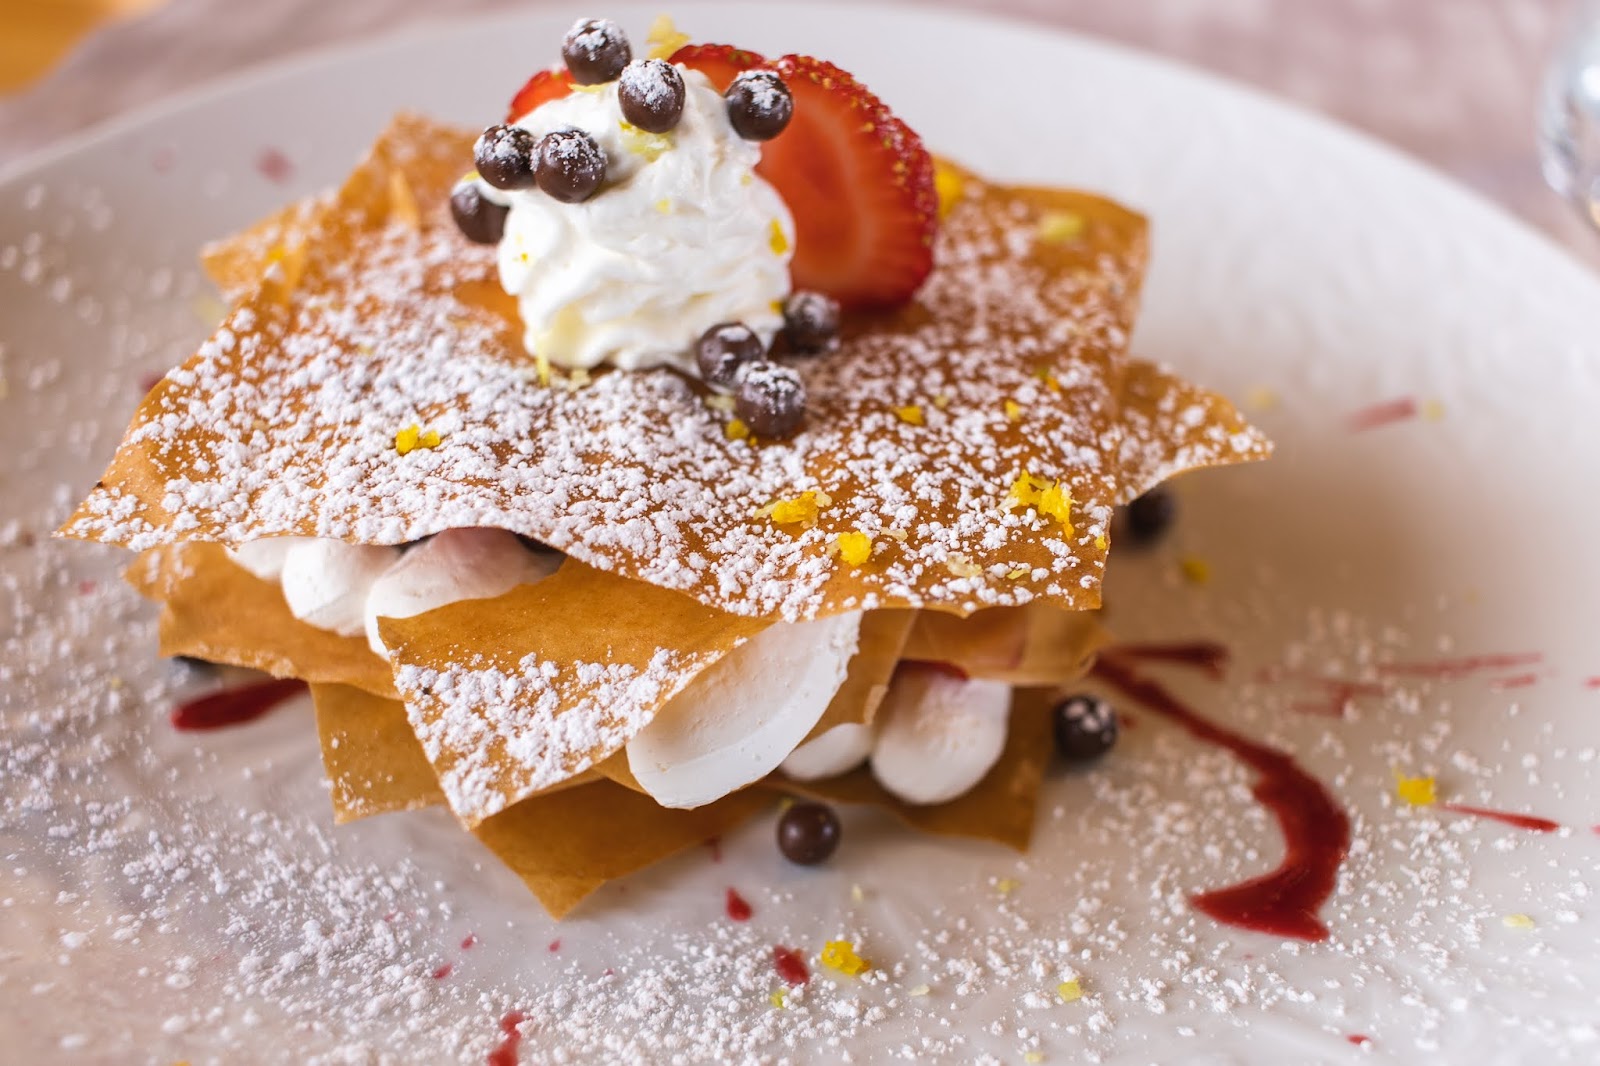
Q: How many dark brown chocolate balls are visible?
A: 12